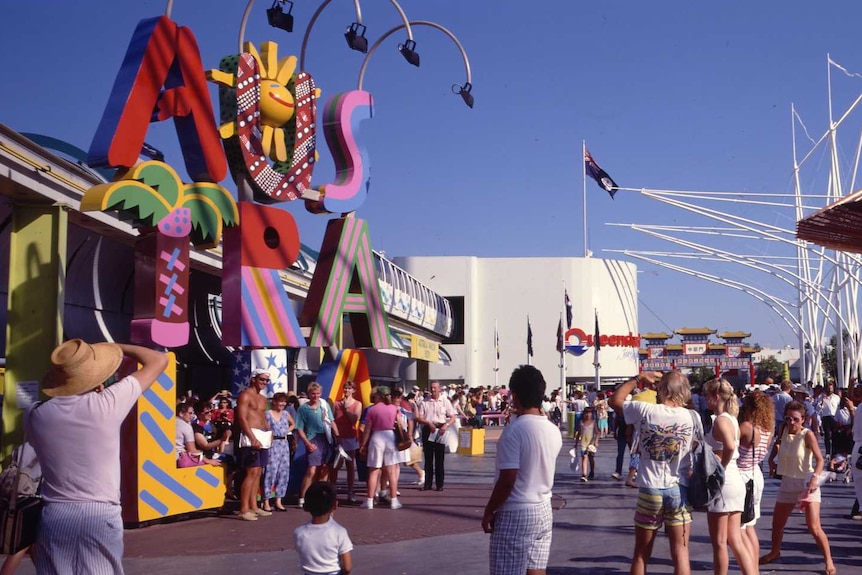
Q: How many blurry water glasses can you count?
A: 0